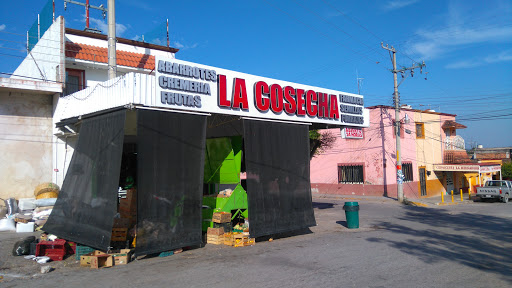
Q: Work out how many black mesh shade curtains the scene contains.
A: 3